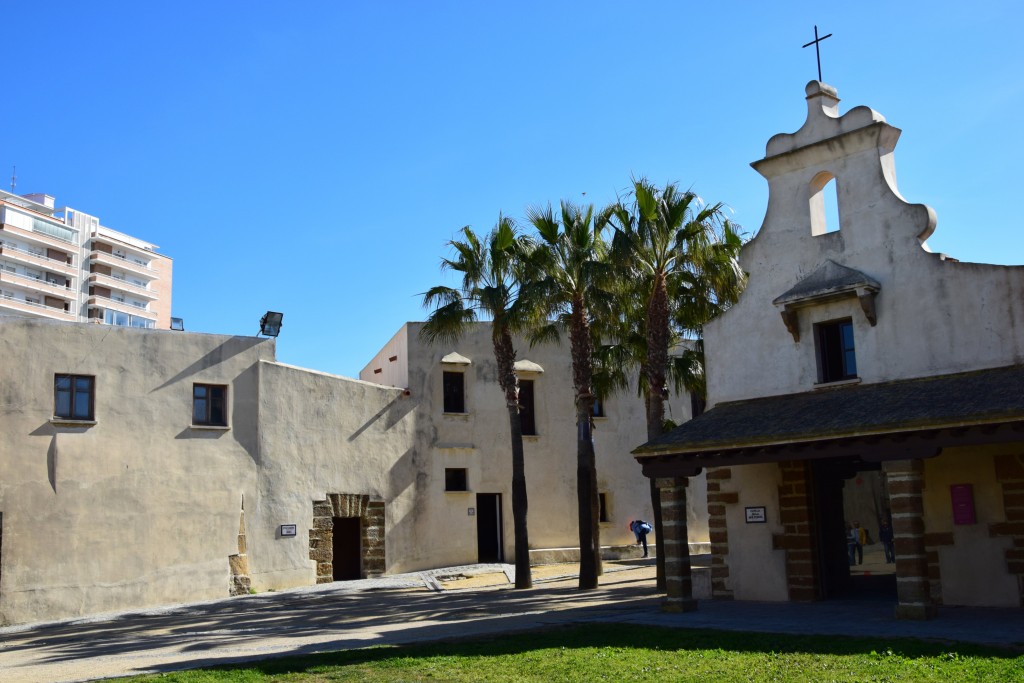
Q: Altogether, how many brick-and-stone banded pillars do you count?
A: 2